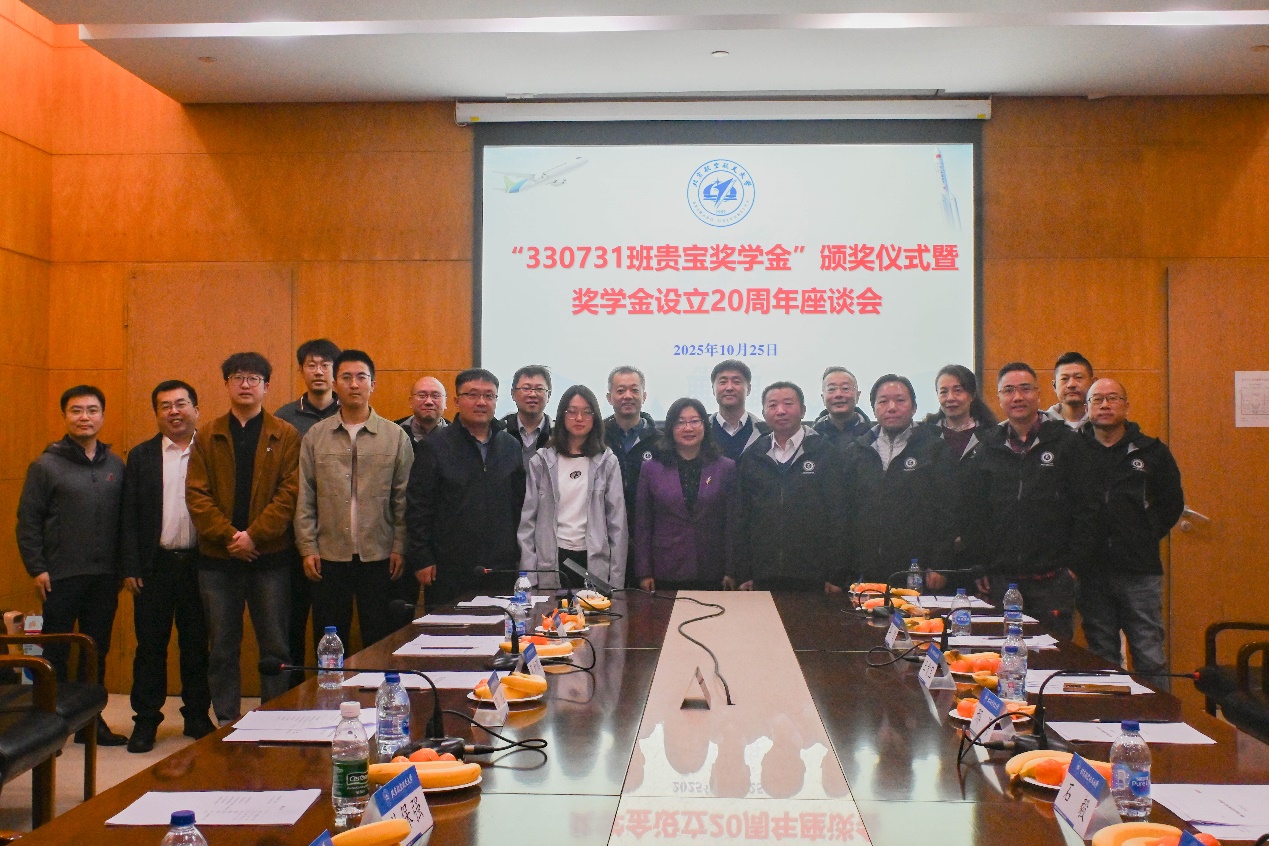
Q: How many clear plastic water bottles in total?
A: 12